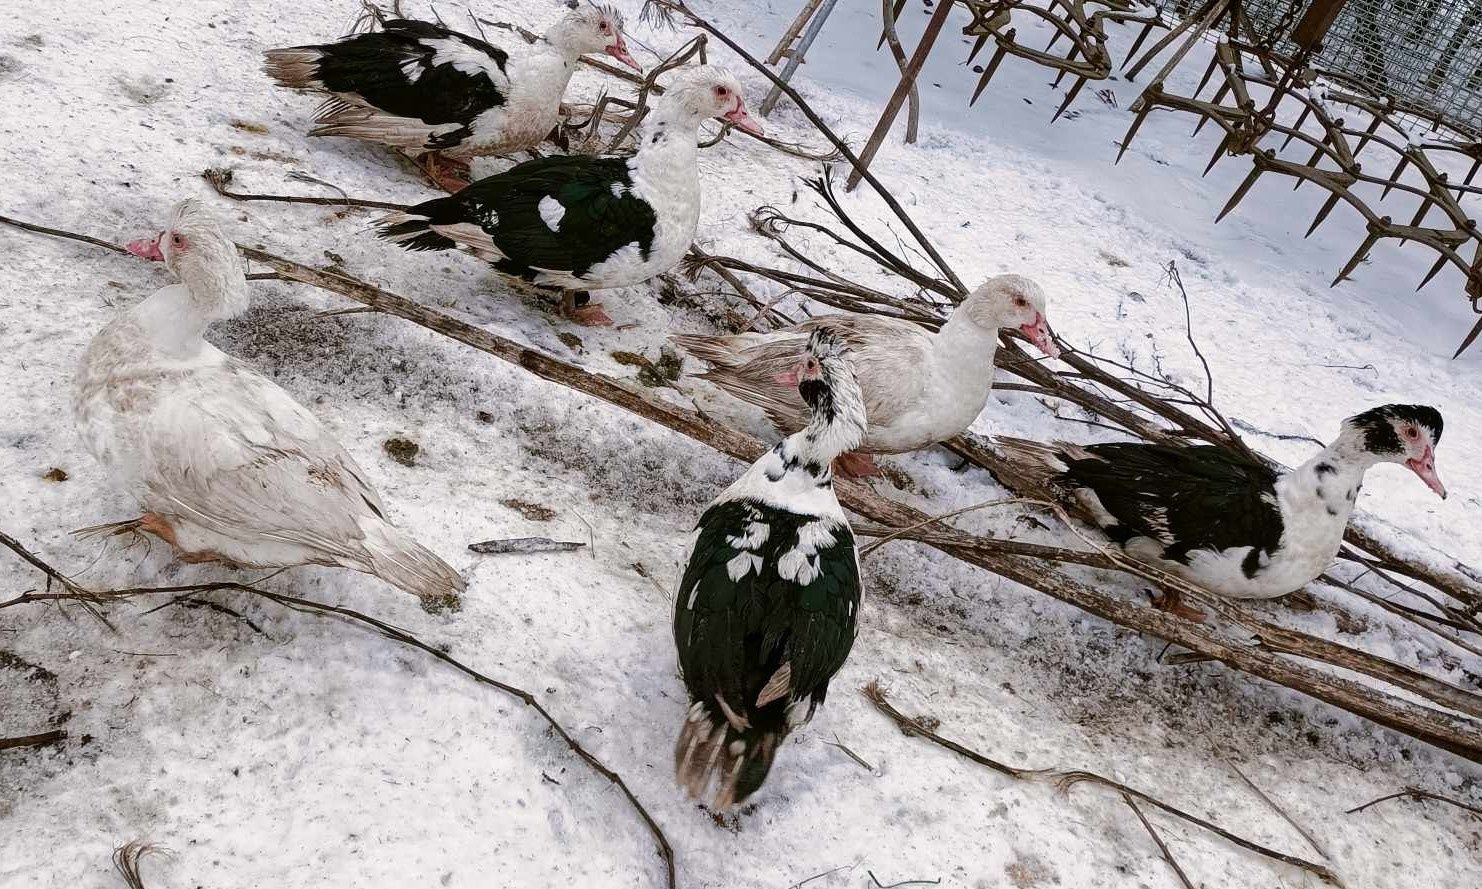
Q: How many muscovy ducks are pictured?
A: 6